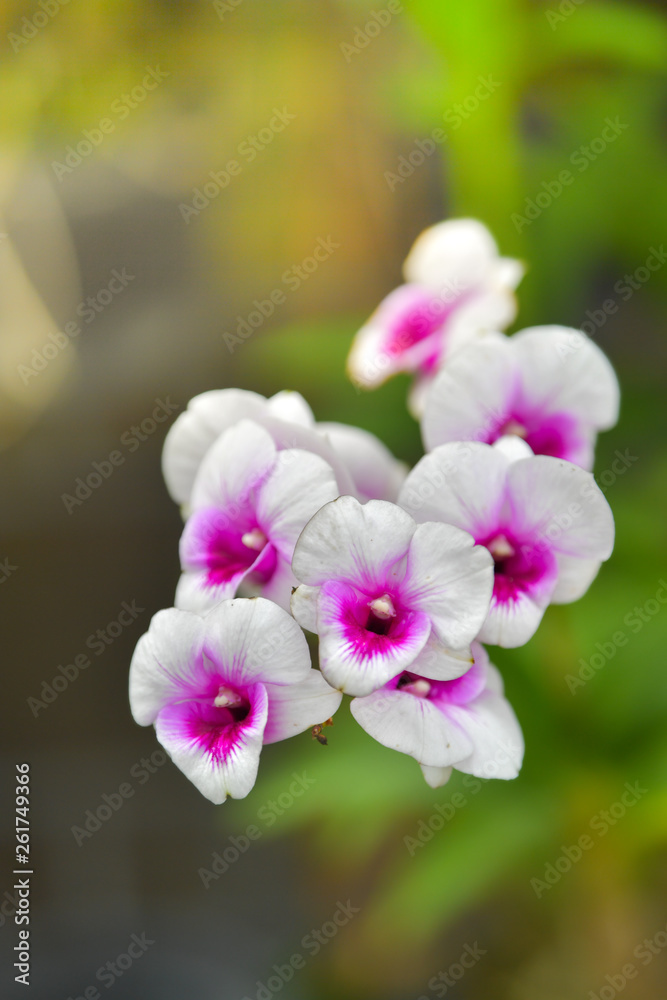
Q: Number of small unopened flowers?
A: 0